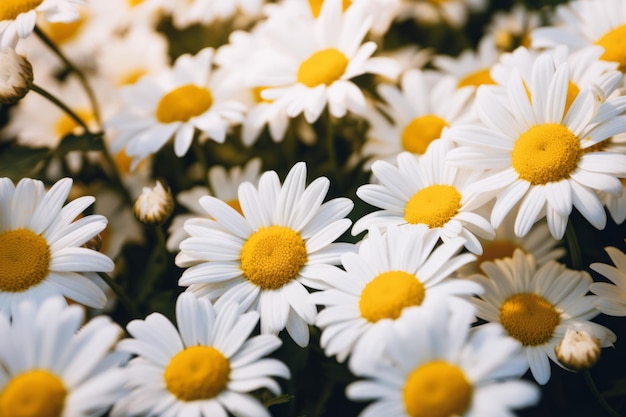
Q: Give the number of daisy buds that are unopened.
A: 3